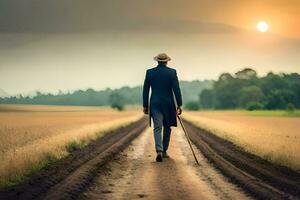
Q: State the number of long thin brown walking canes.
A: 1